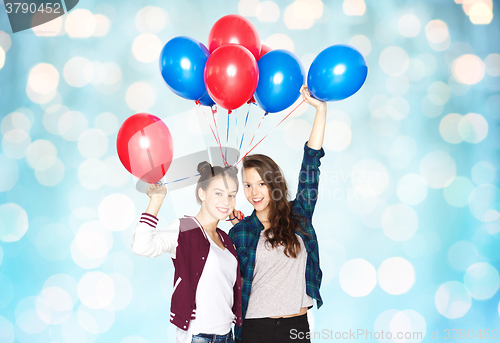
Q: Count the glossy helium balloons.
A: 8